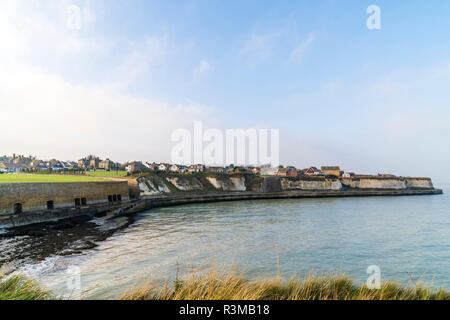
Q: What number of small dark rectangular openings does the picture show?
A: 7